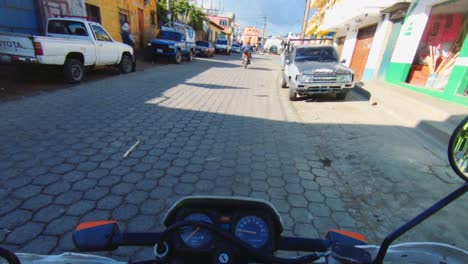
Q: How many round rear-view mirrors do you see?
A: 1